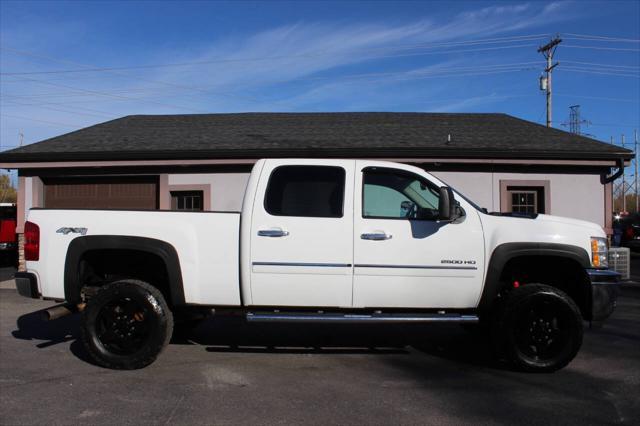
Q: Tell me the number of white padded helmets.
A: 0